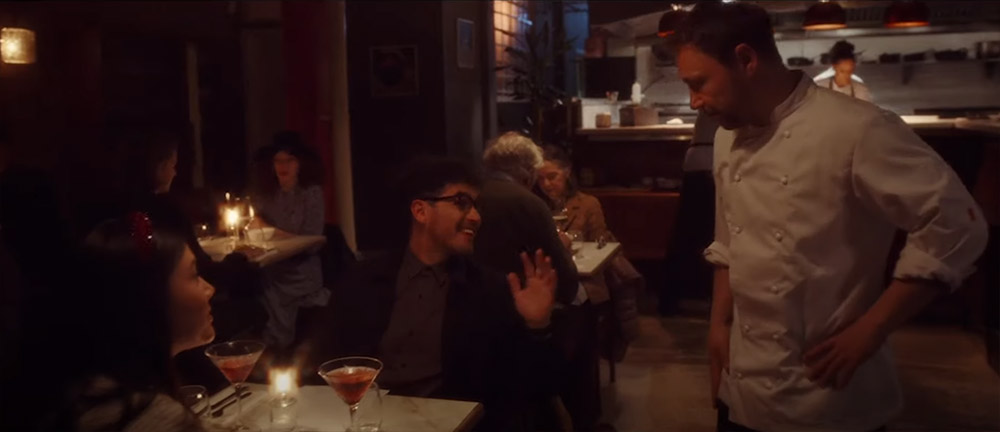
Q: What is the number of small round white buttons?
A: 10